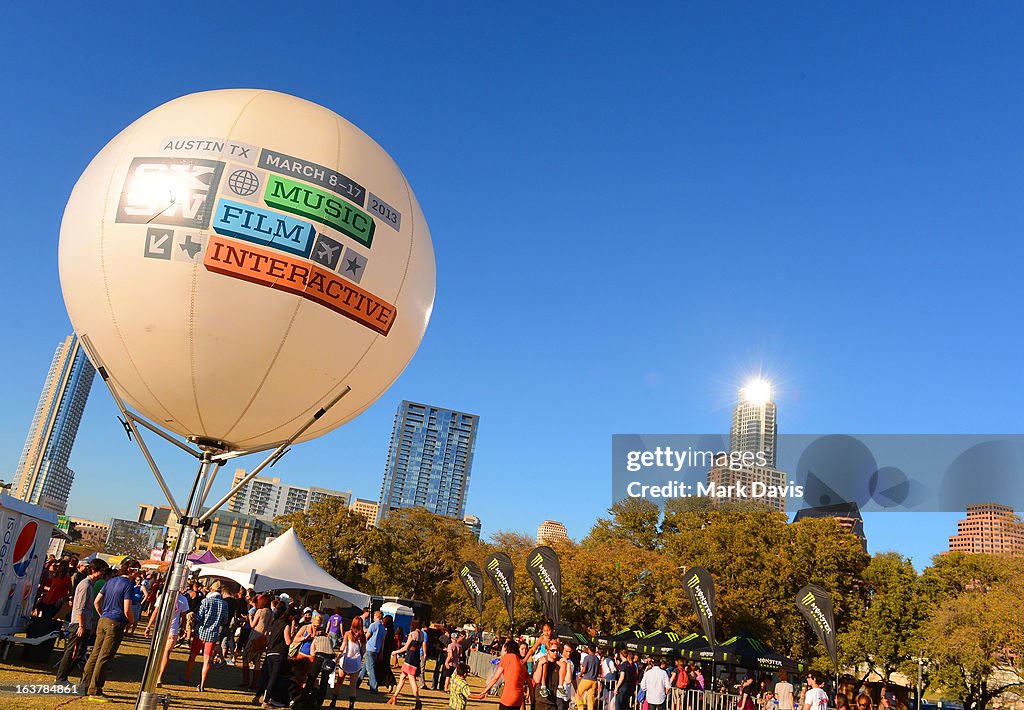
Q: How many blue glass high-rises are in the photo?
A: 2